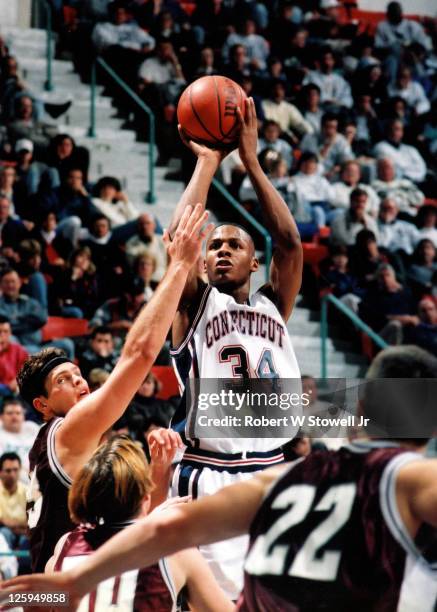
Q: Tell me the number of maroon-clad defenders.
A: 3